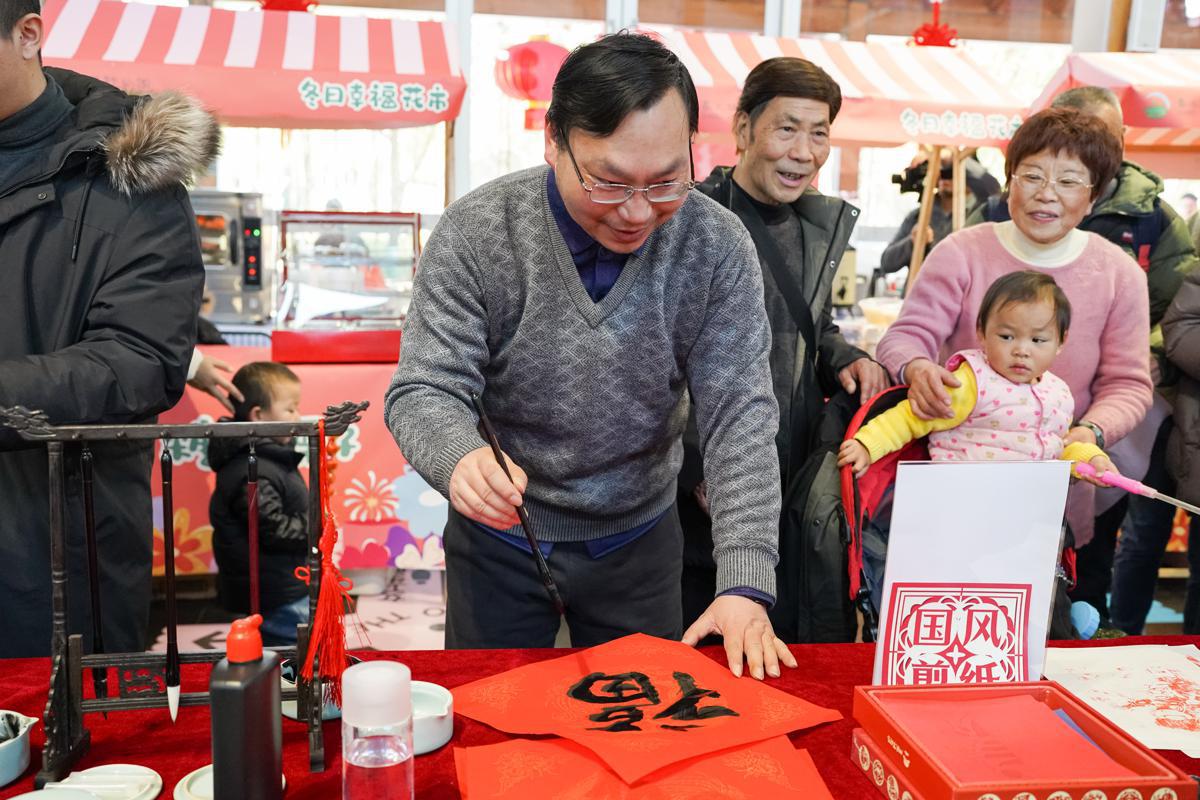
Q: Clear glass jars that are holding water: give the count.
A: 1